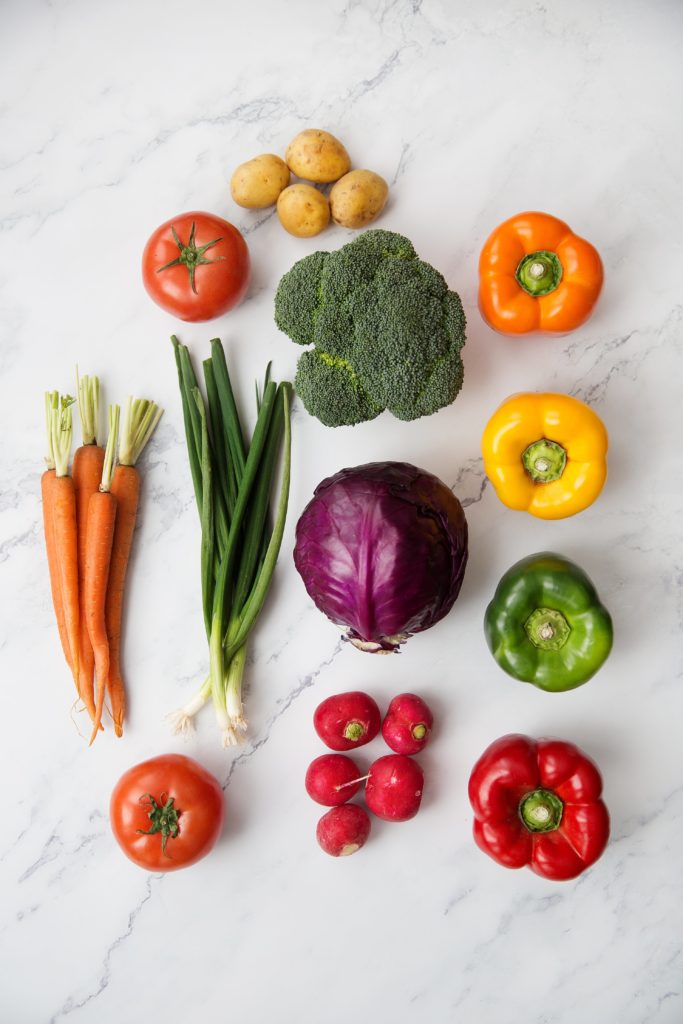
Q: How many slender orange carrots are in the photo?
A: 5